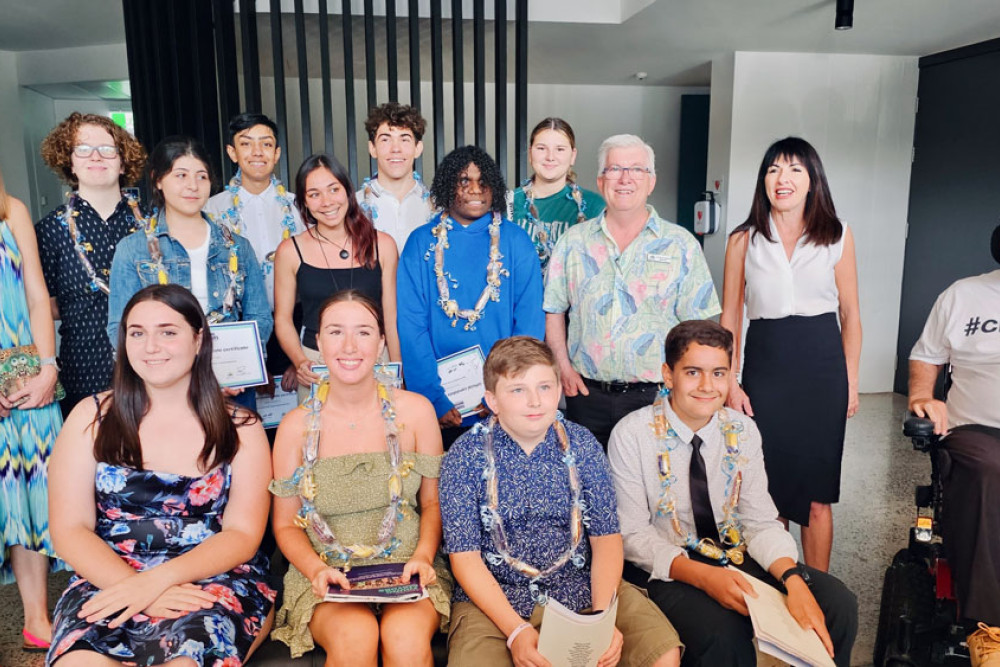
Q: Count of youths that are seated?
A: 4